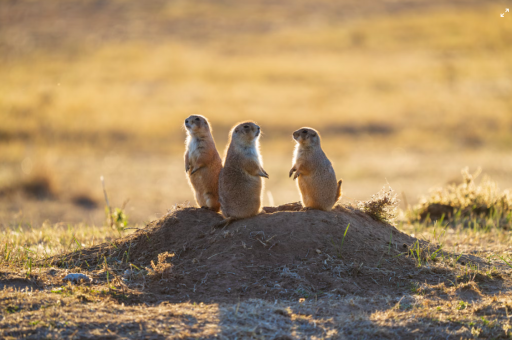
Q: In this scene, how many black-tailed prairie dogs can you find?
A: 3